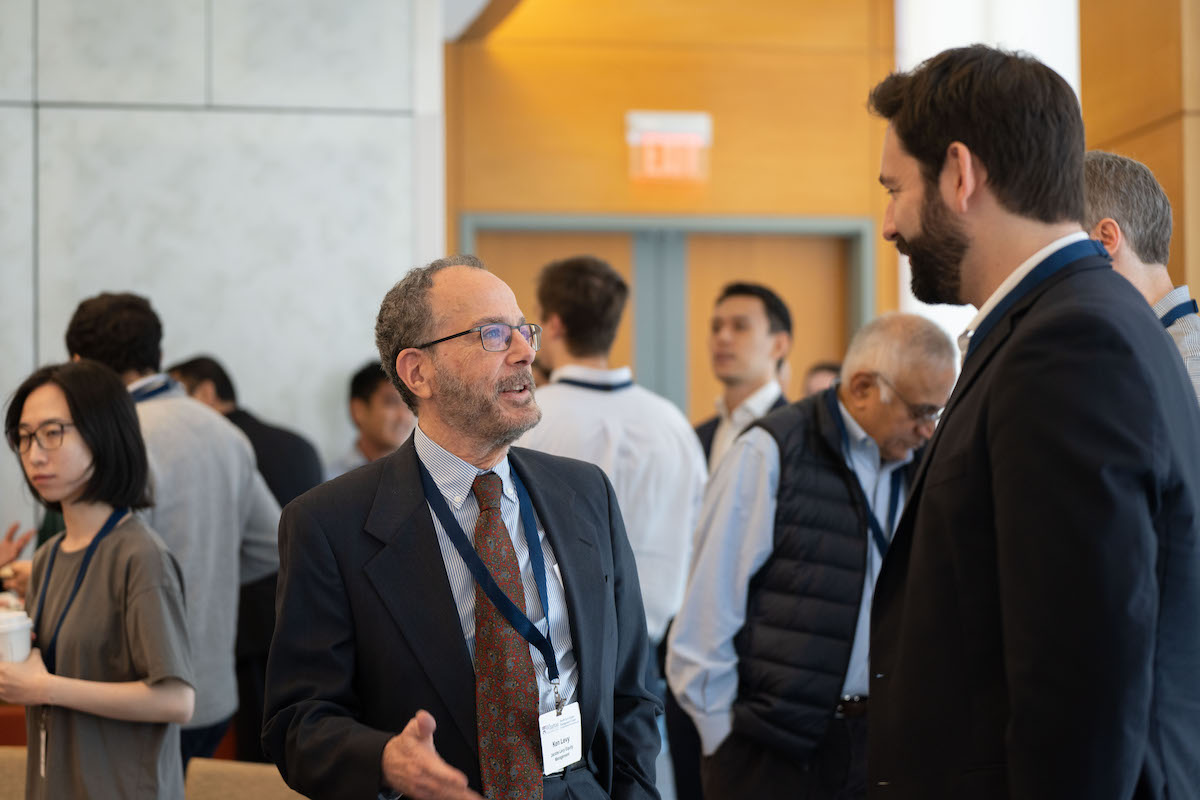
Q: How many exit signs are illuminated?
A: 1